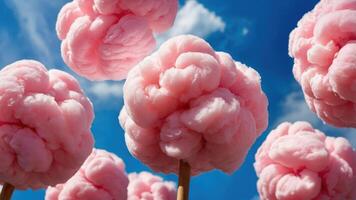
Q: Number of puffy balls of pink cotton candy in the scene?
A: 7